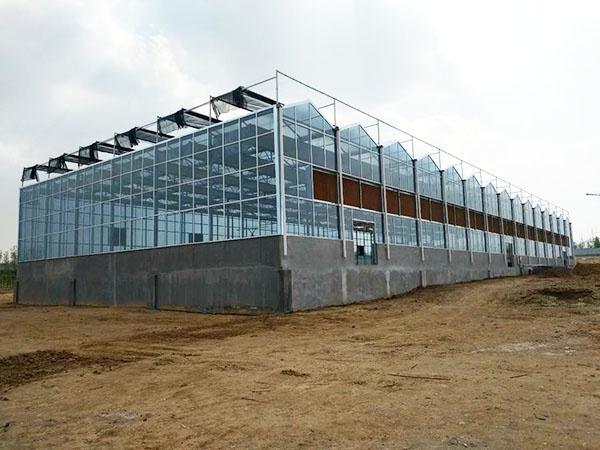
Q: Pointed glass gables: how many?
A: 15